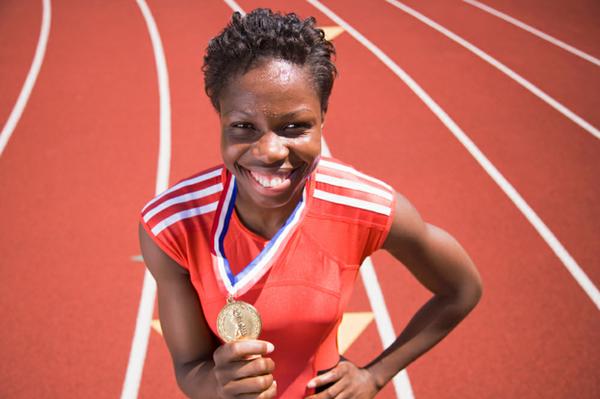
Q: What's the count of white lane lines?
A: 6